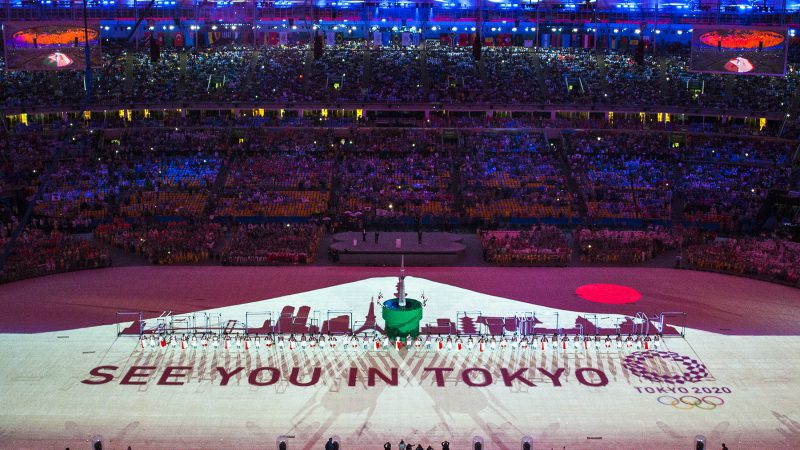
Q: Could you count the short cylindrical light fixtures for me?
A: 6